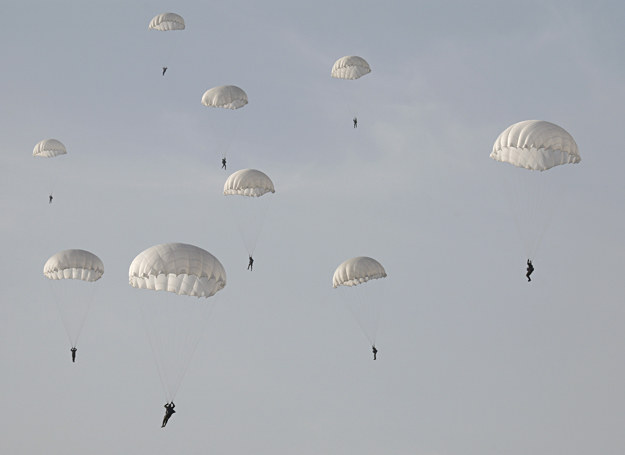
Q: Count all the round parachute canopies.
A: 9